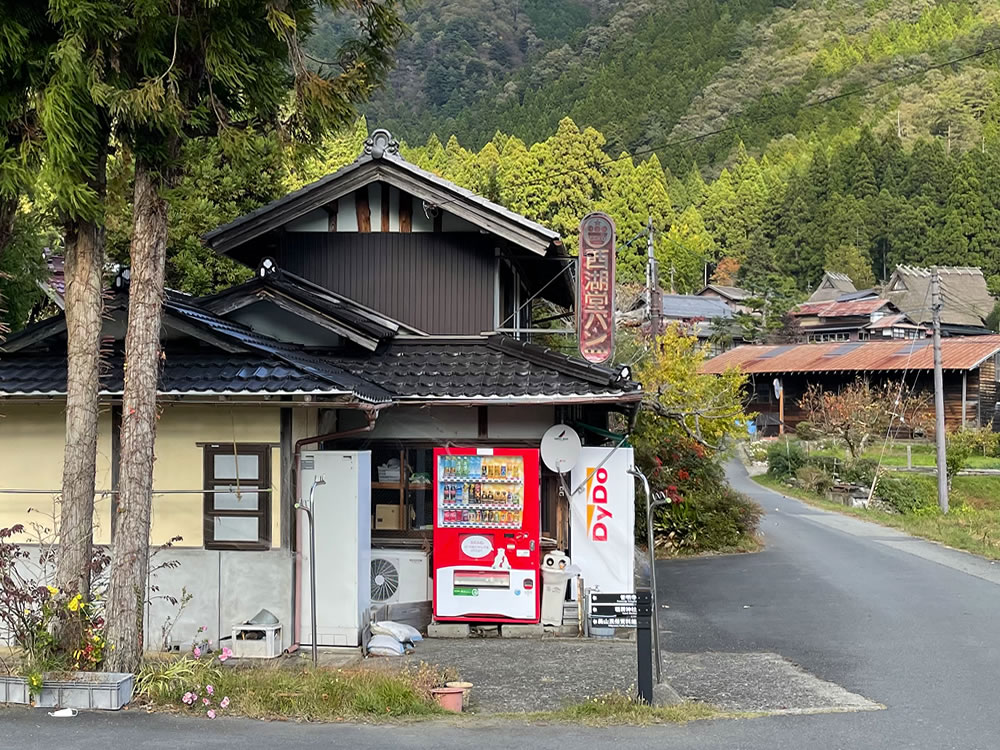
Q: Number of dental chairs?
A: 0